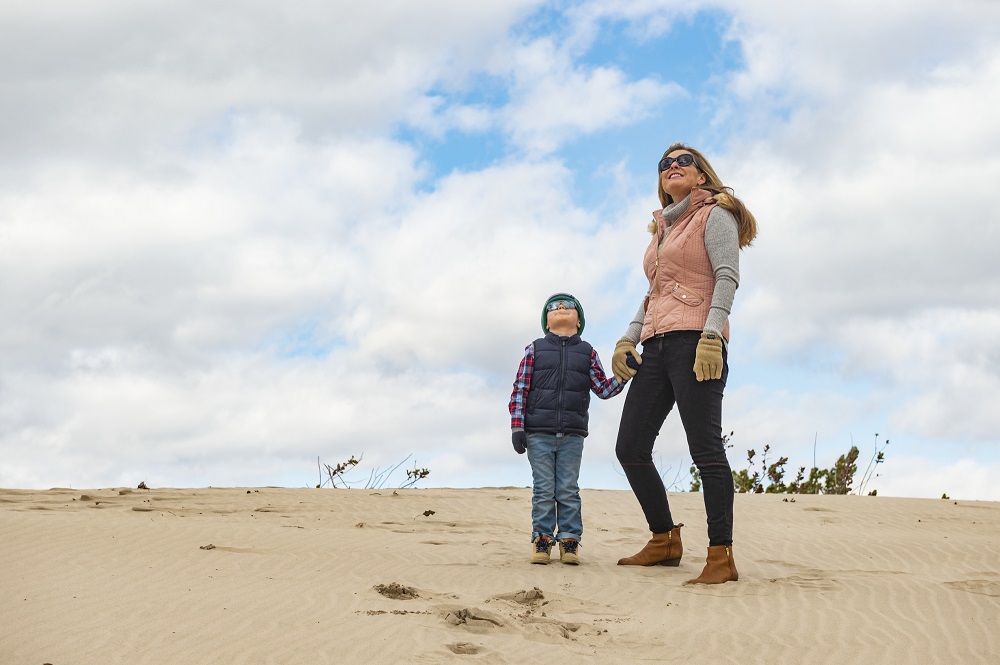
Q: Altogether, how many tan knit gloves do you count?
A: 2